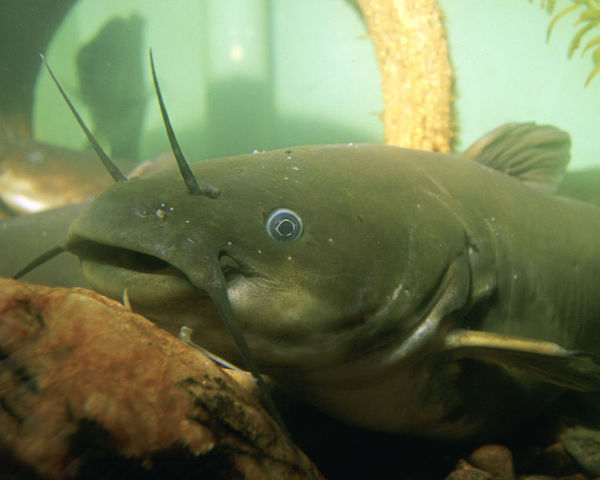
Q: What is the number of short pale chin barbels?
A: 2